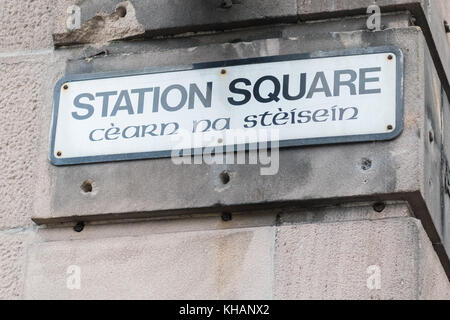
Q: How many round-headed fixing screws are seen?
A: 6